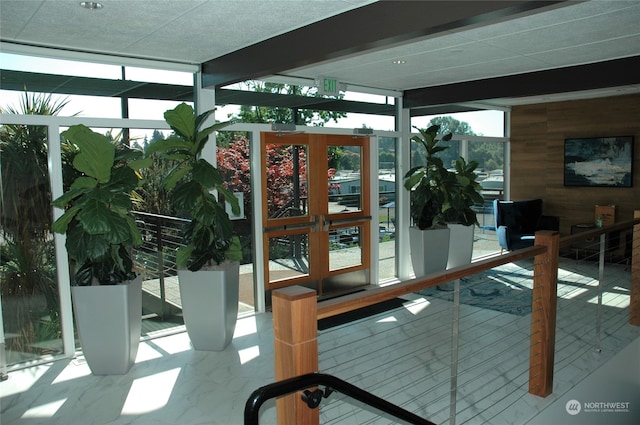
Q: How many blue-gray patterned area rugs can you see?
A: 1